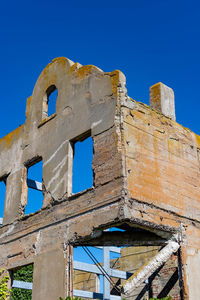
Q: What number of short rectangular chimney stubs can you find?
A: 1